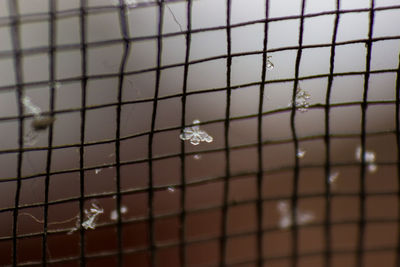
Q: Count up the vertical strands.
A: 12